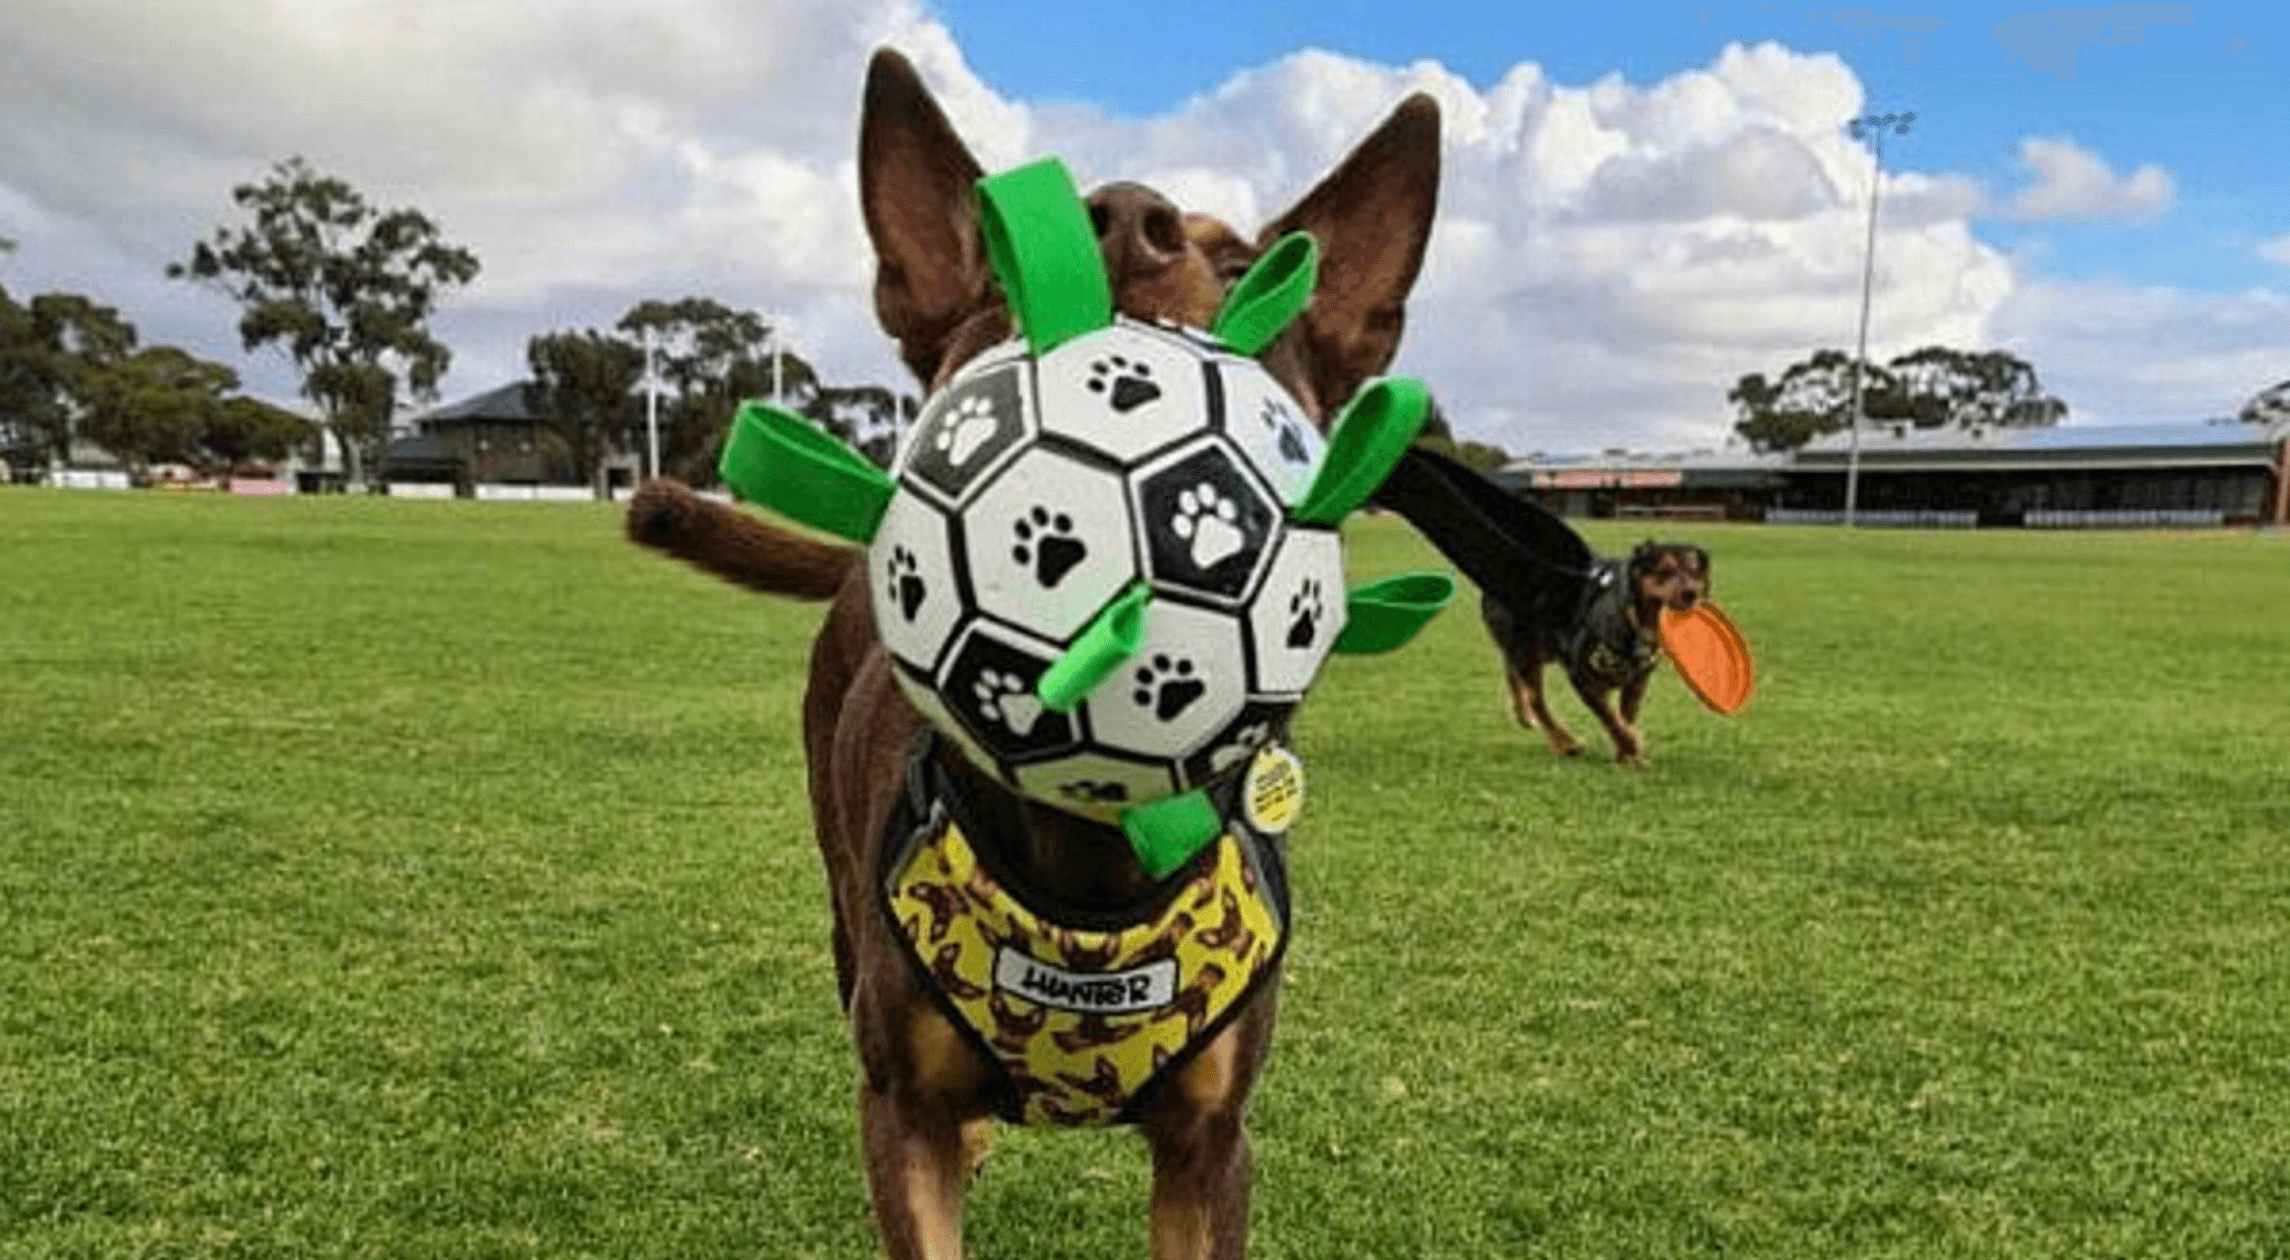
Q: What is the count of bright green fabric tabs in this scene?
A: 7